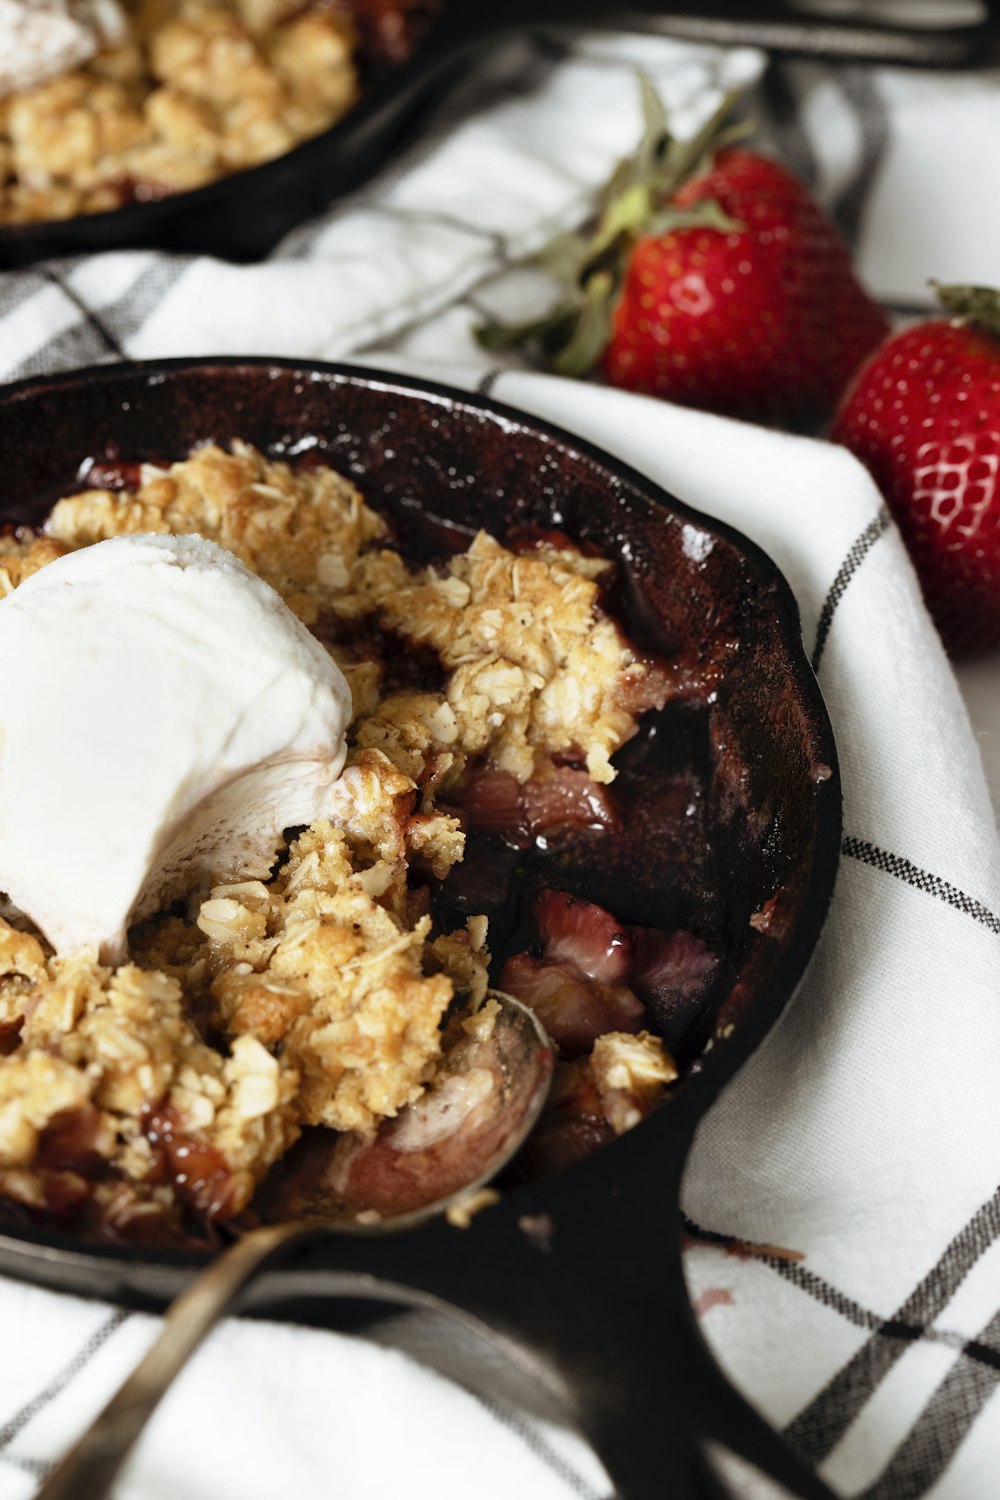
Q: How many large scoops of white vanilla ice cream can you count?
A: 1